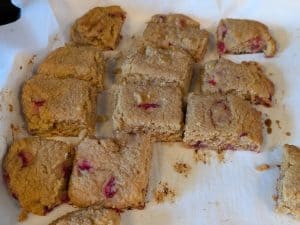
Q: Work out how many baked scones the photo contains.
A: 13